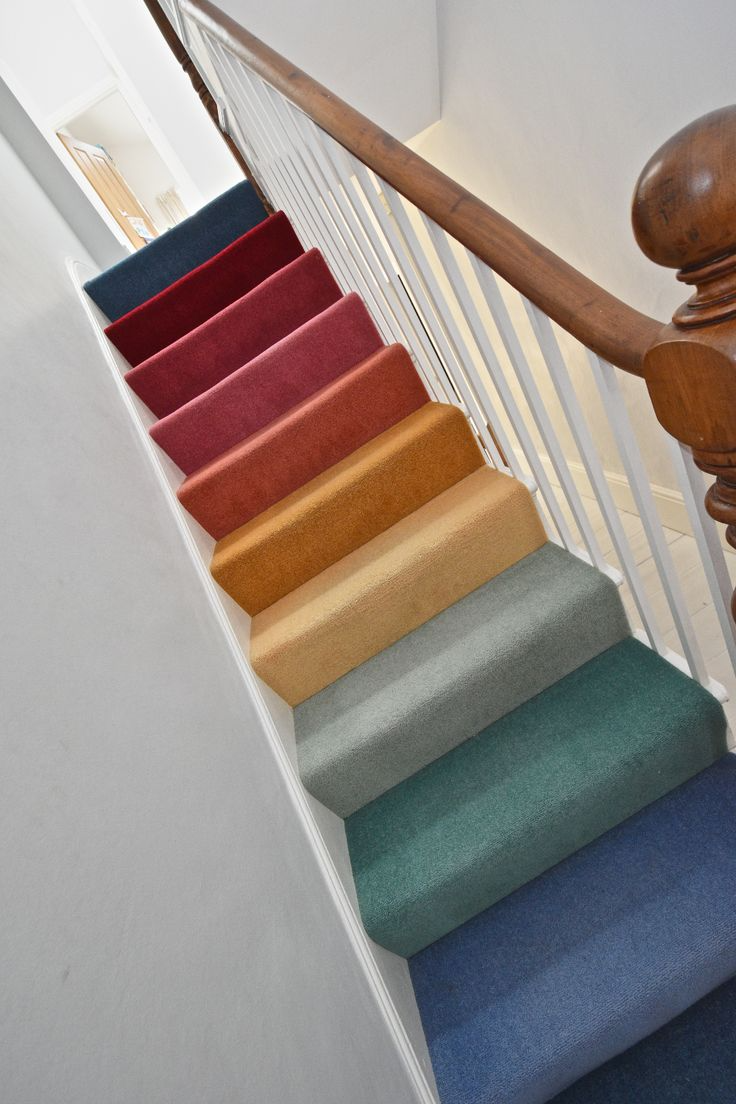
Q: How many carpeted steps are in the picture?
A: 11